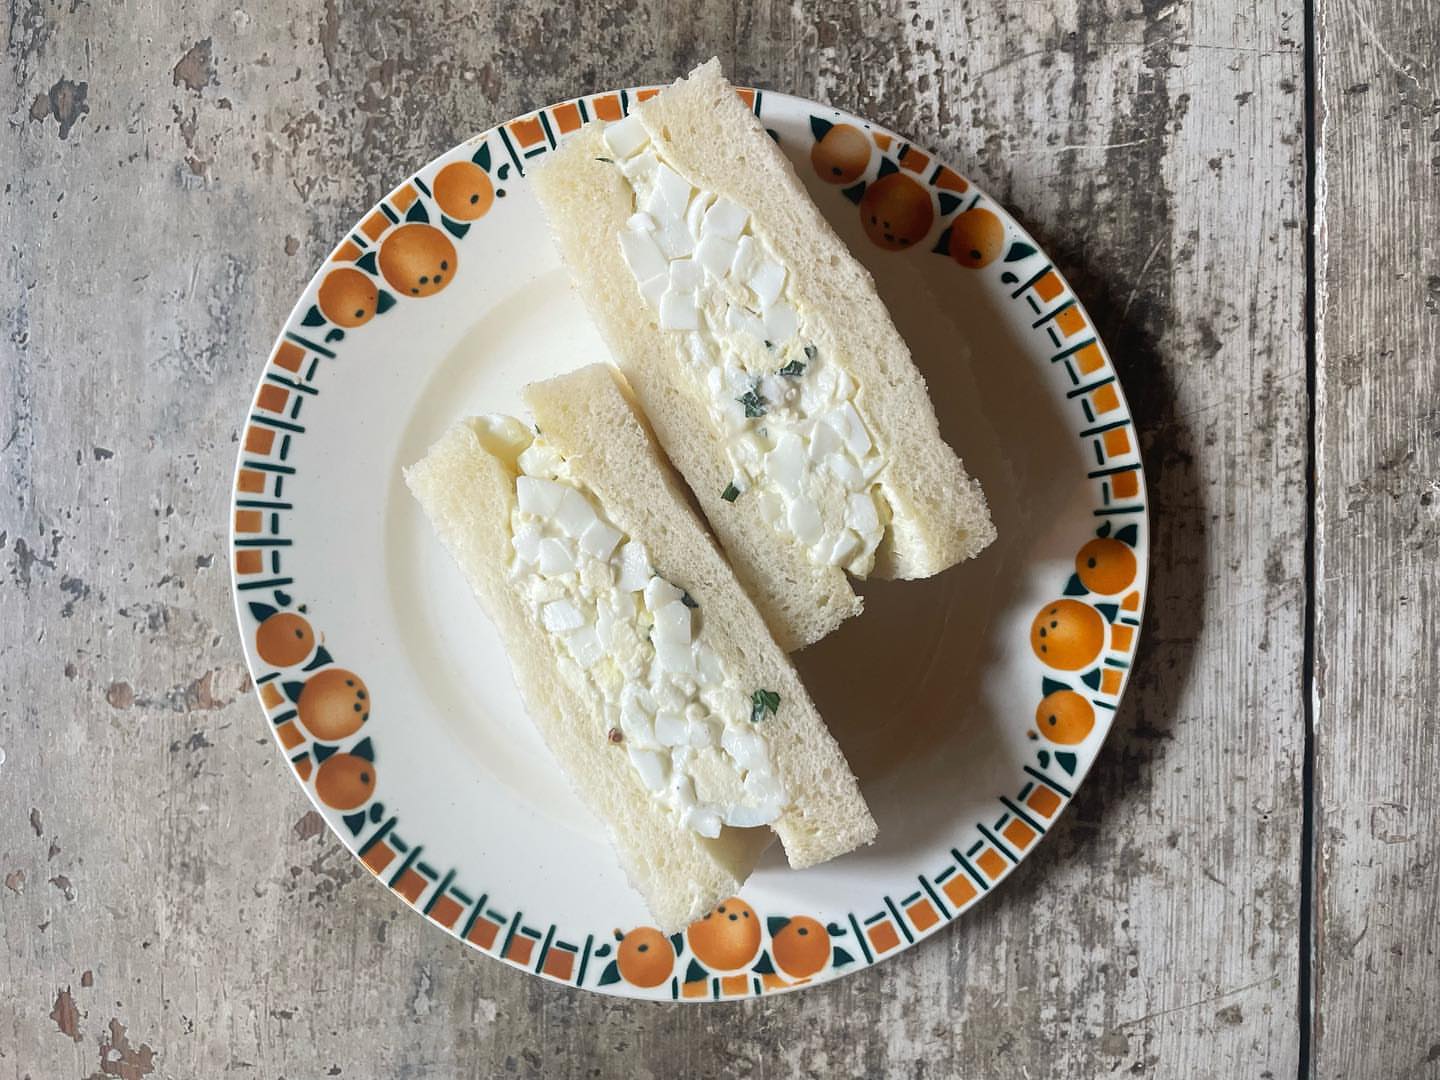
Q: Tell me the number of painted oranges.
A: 15